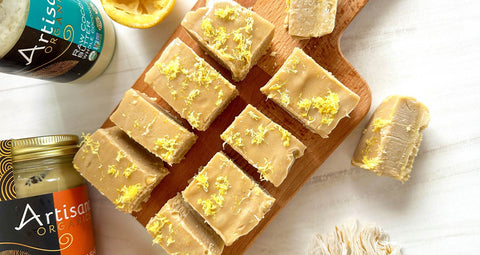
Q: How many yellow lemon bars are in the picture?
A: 10